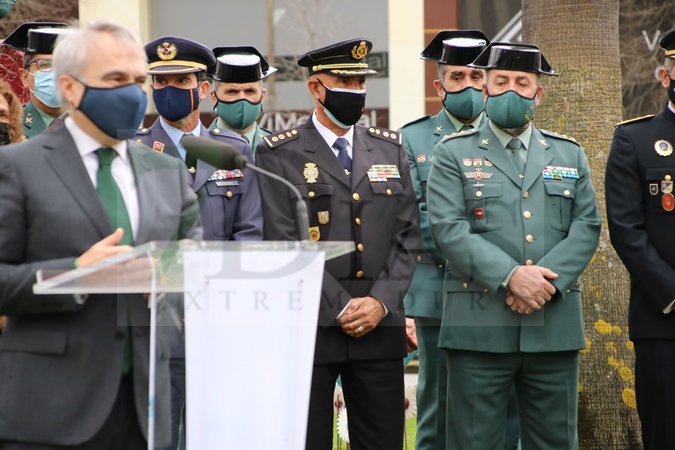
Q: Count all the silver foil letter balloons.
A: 0